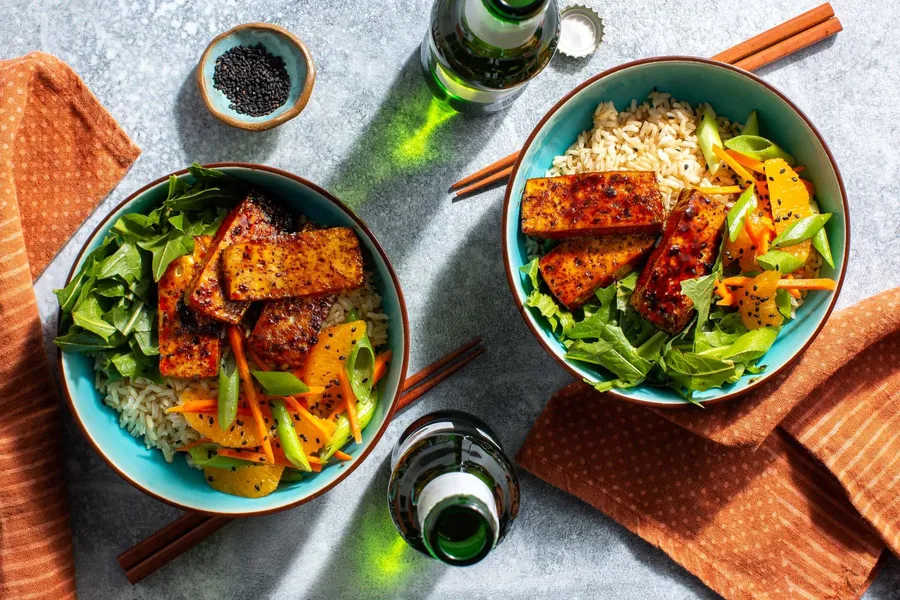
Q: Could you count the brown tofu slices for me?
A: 7